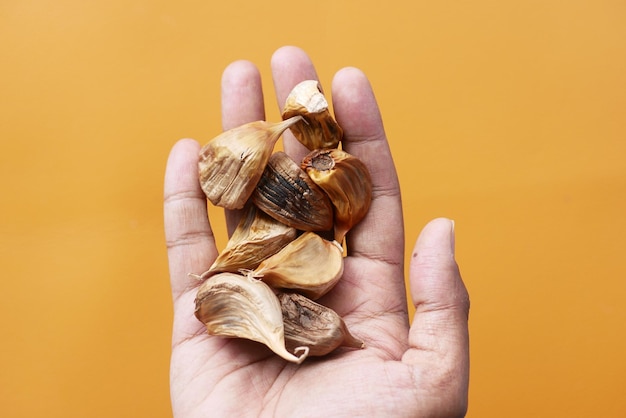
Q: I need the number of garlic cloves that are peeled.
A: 0